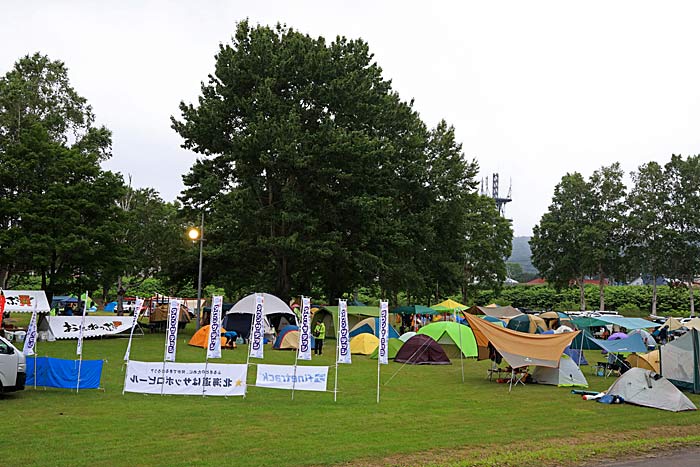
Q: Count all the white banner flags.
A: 9